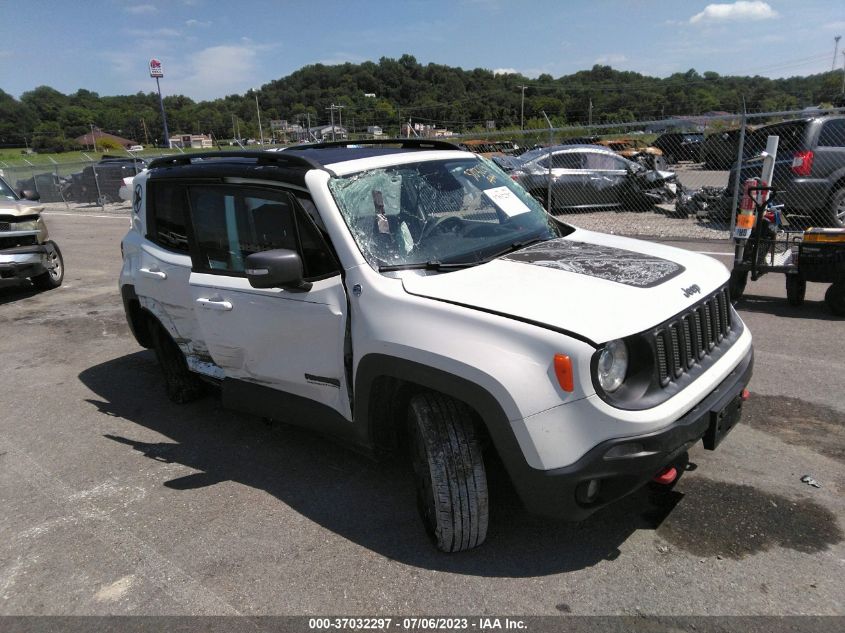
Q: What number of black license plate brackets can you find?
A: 1